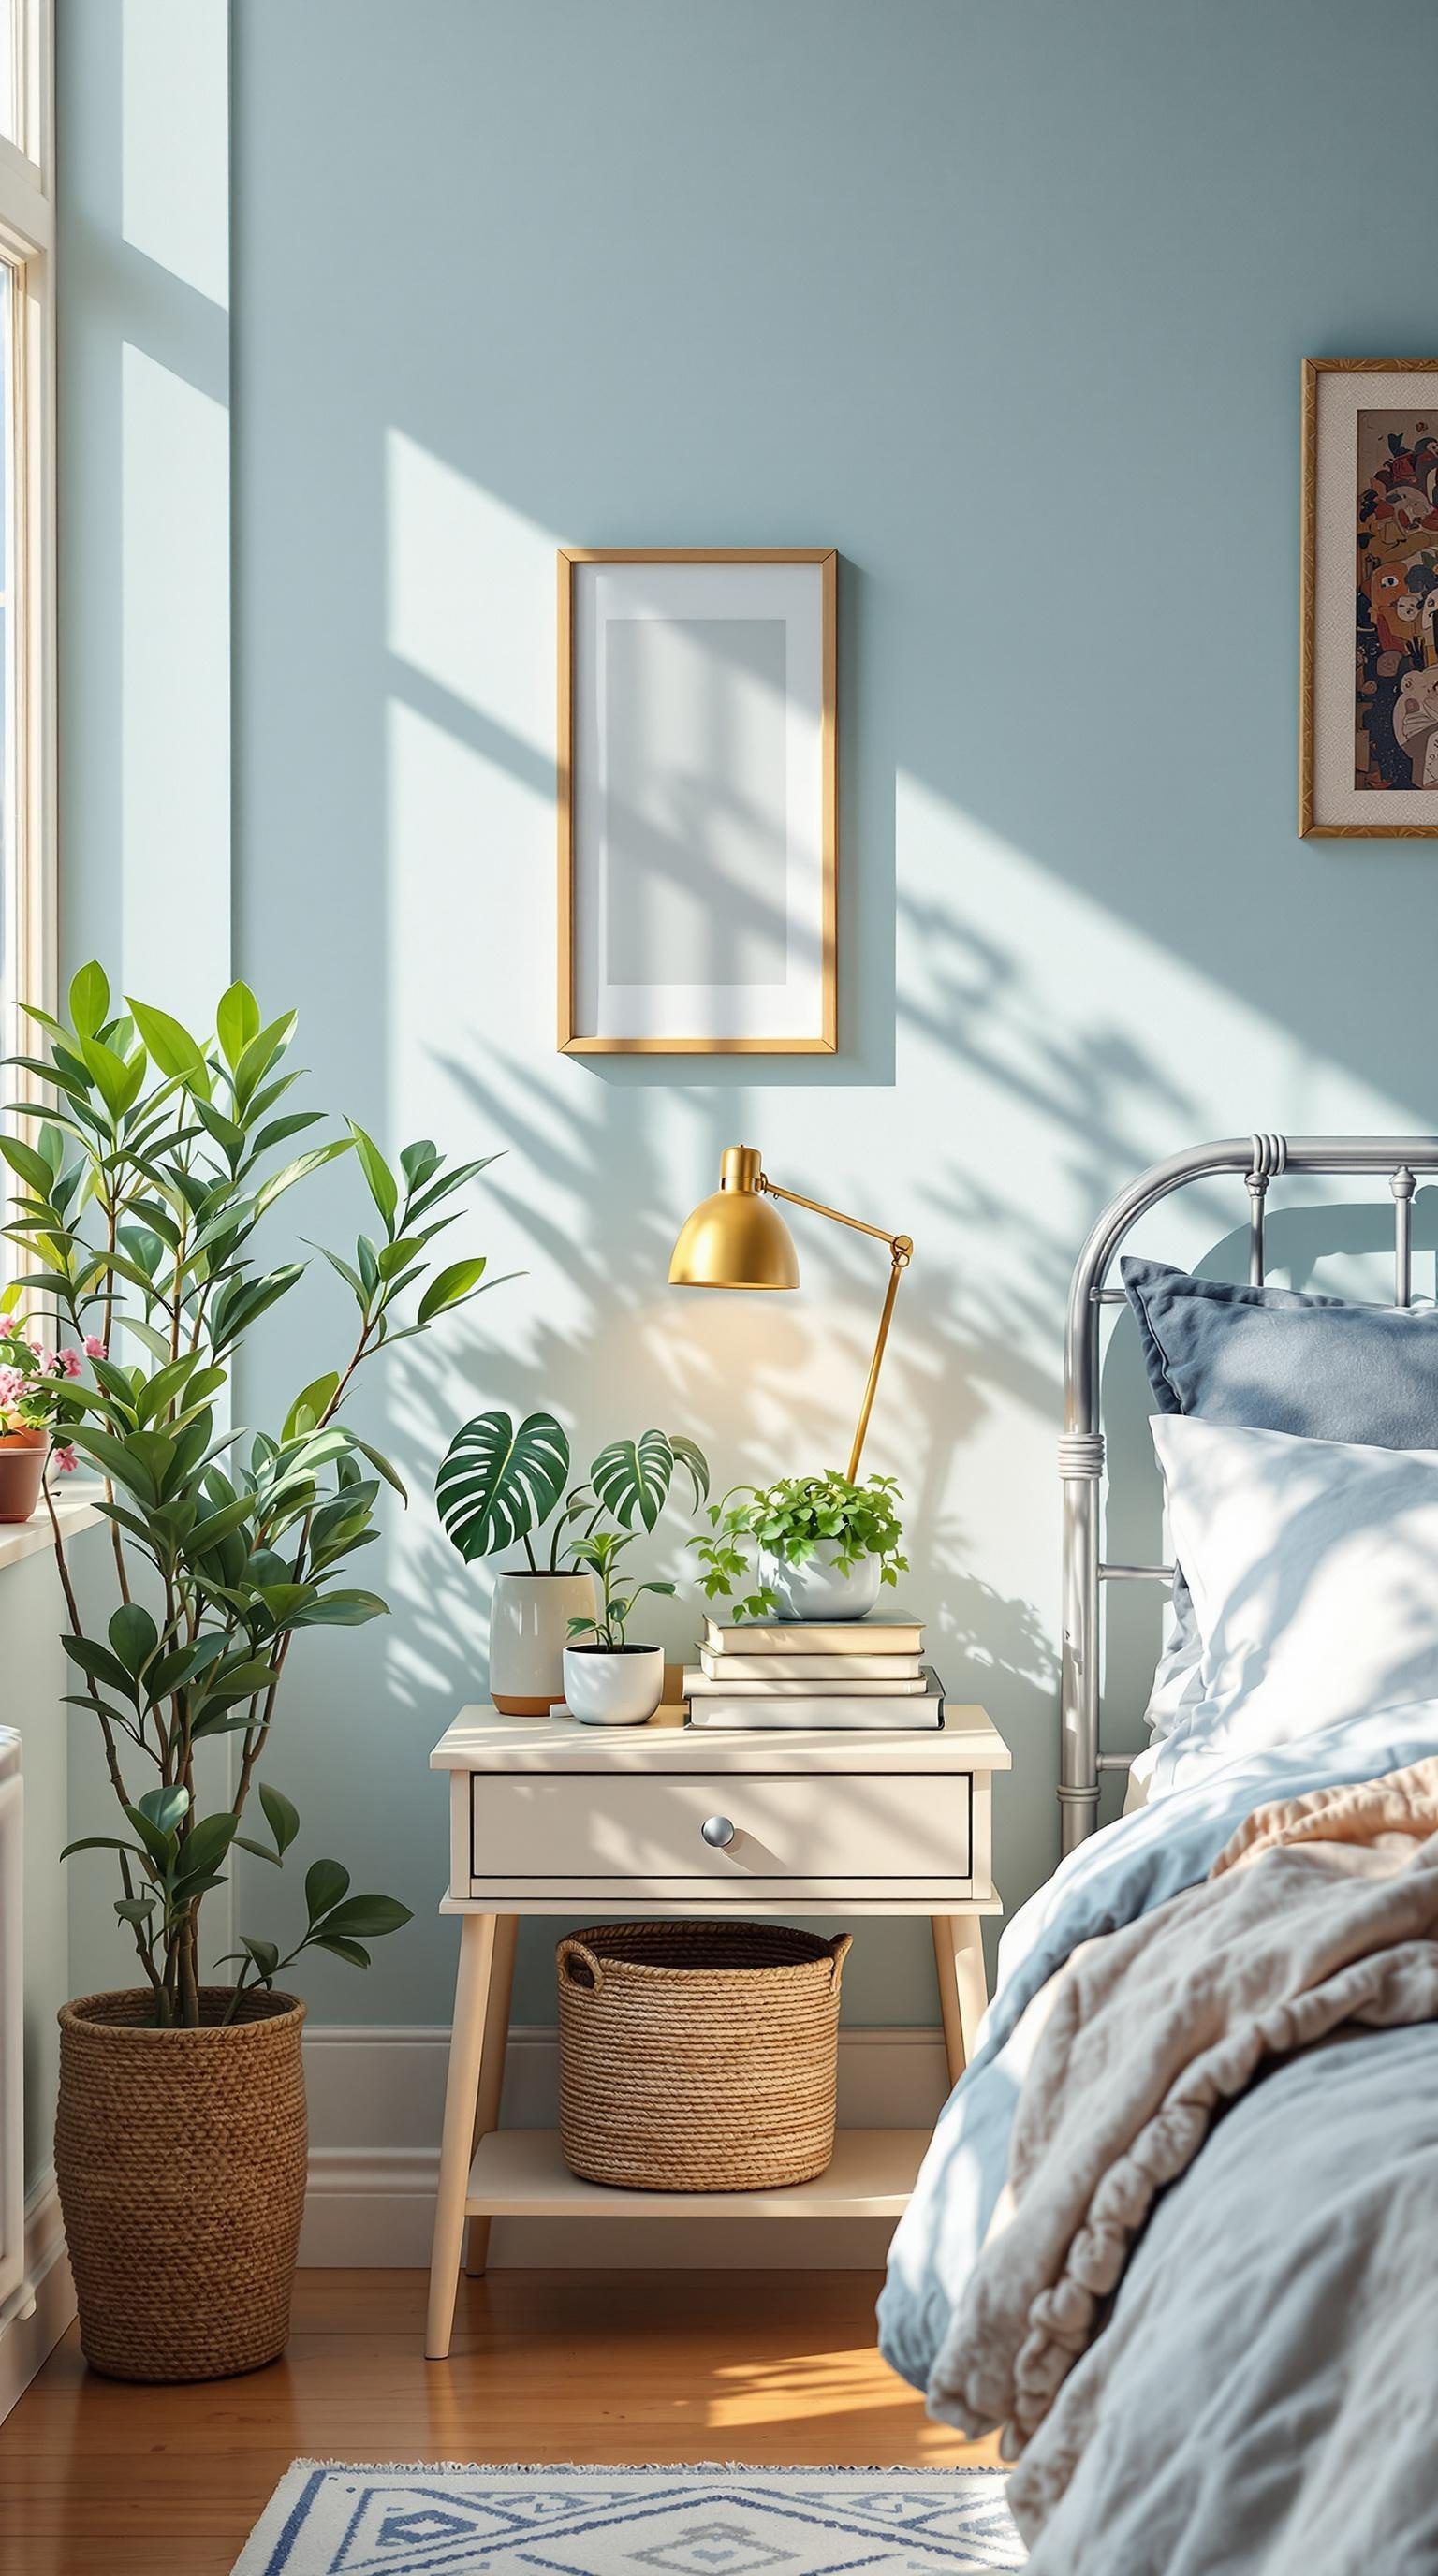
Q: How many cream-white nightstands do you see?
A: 1